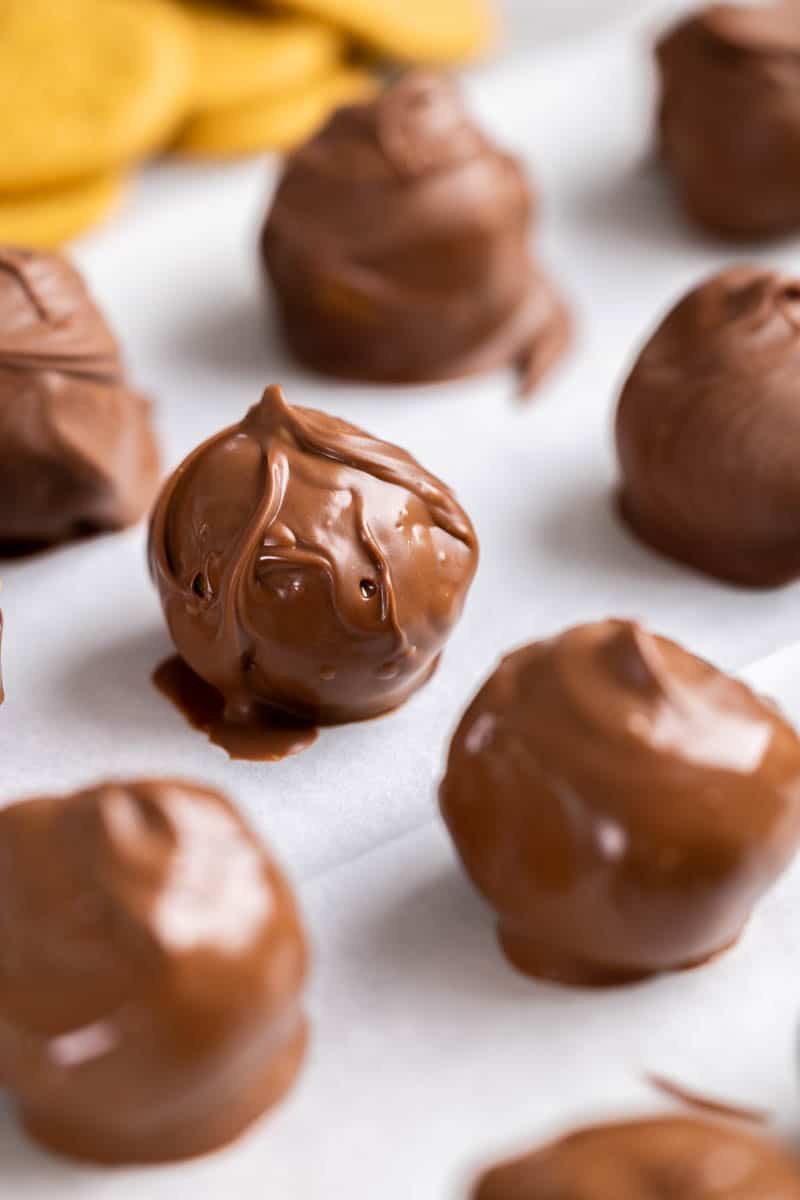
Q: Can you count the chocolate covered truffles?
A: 8